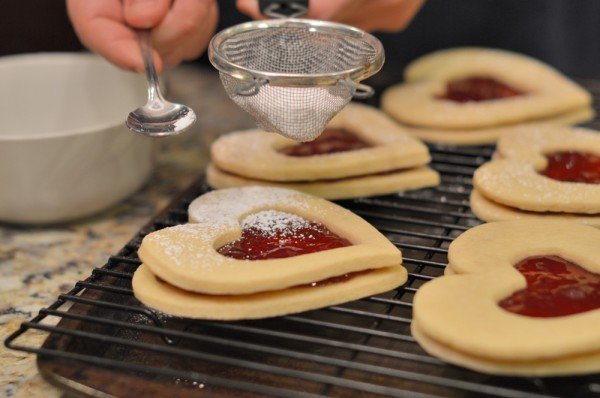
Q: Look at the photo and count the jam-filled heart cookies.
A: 5